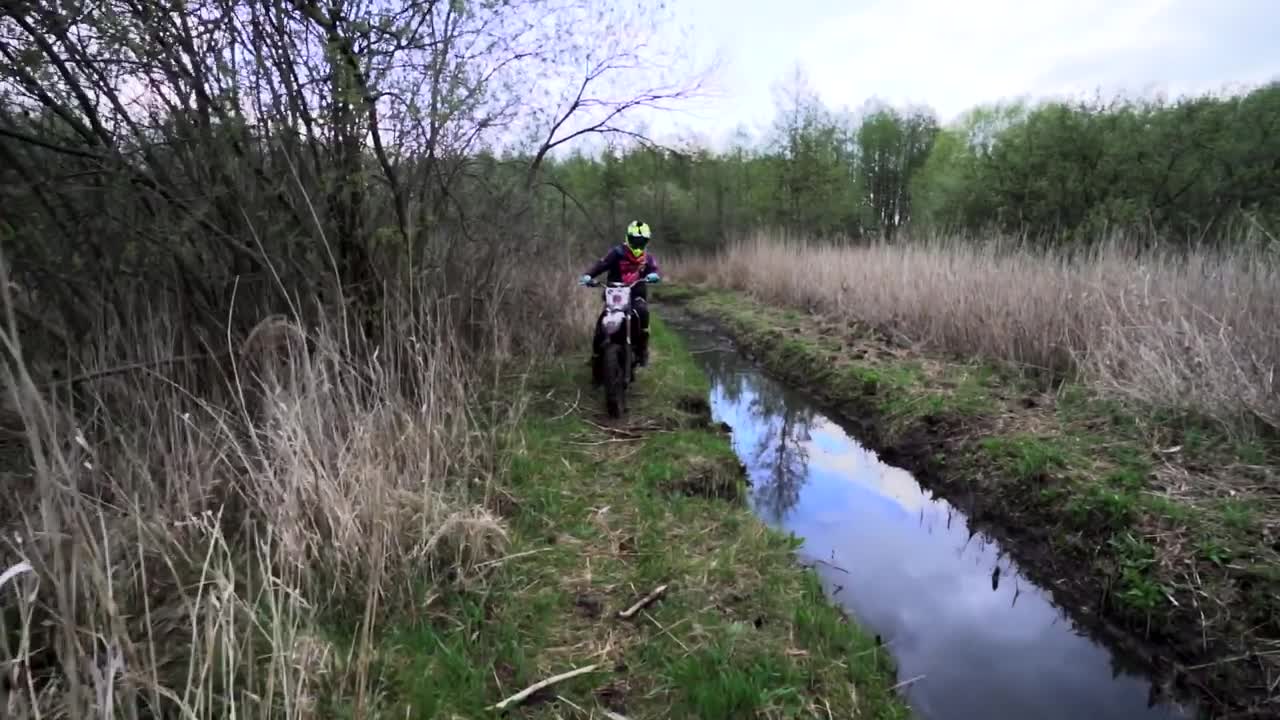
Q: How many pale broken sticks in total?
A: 2